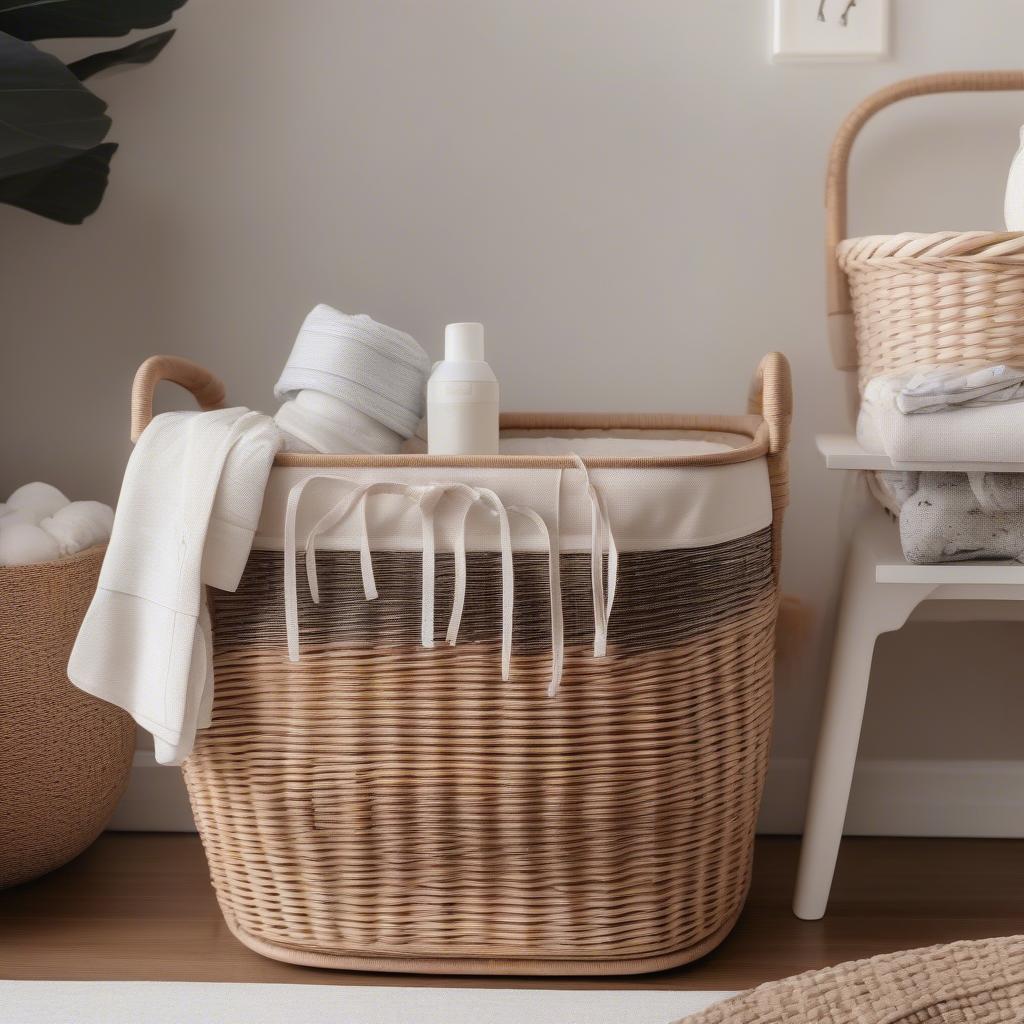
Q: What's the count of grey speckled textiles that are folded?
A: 1